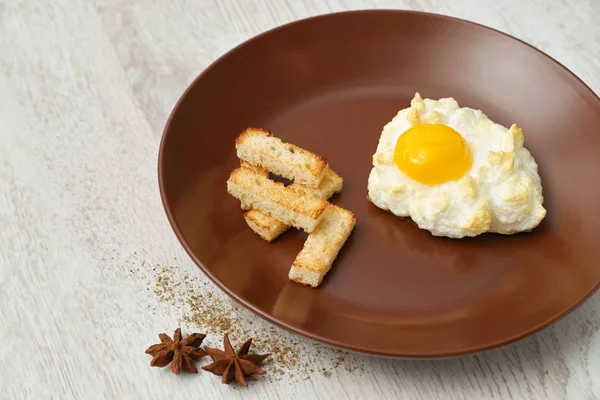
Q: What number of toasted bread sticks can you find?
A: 5